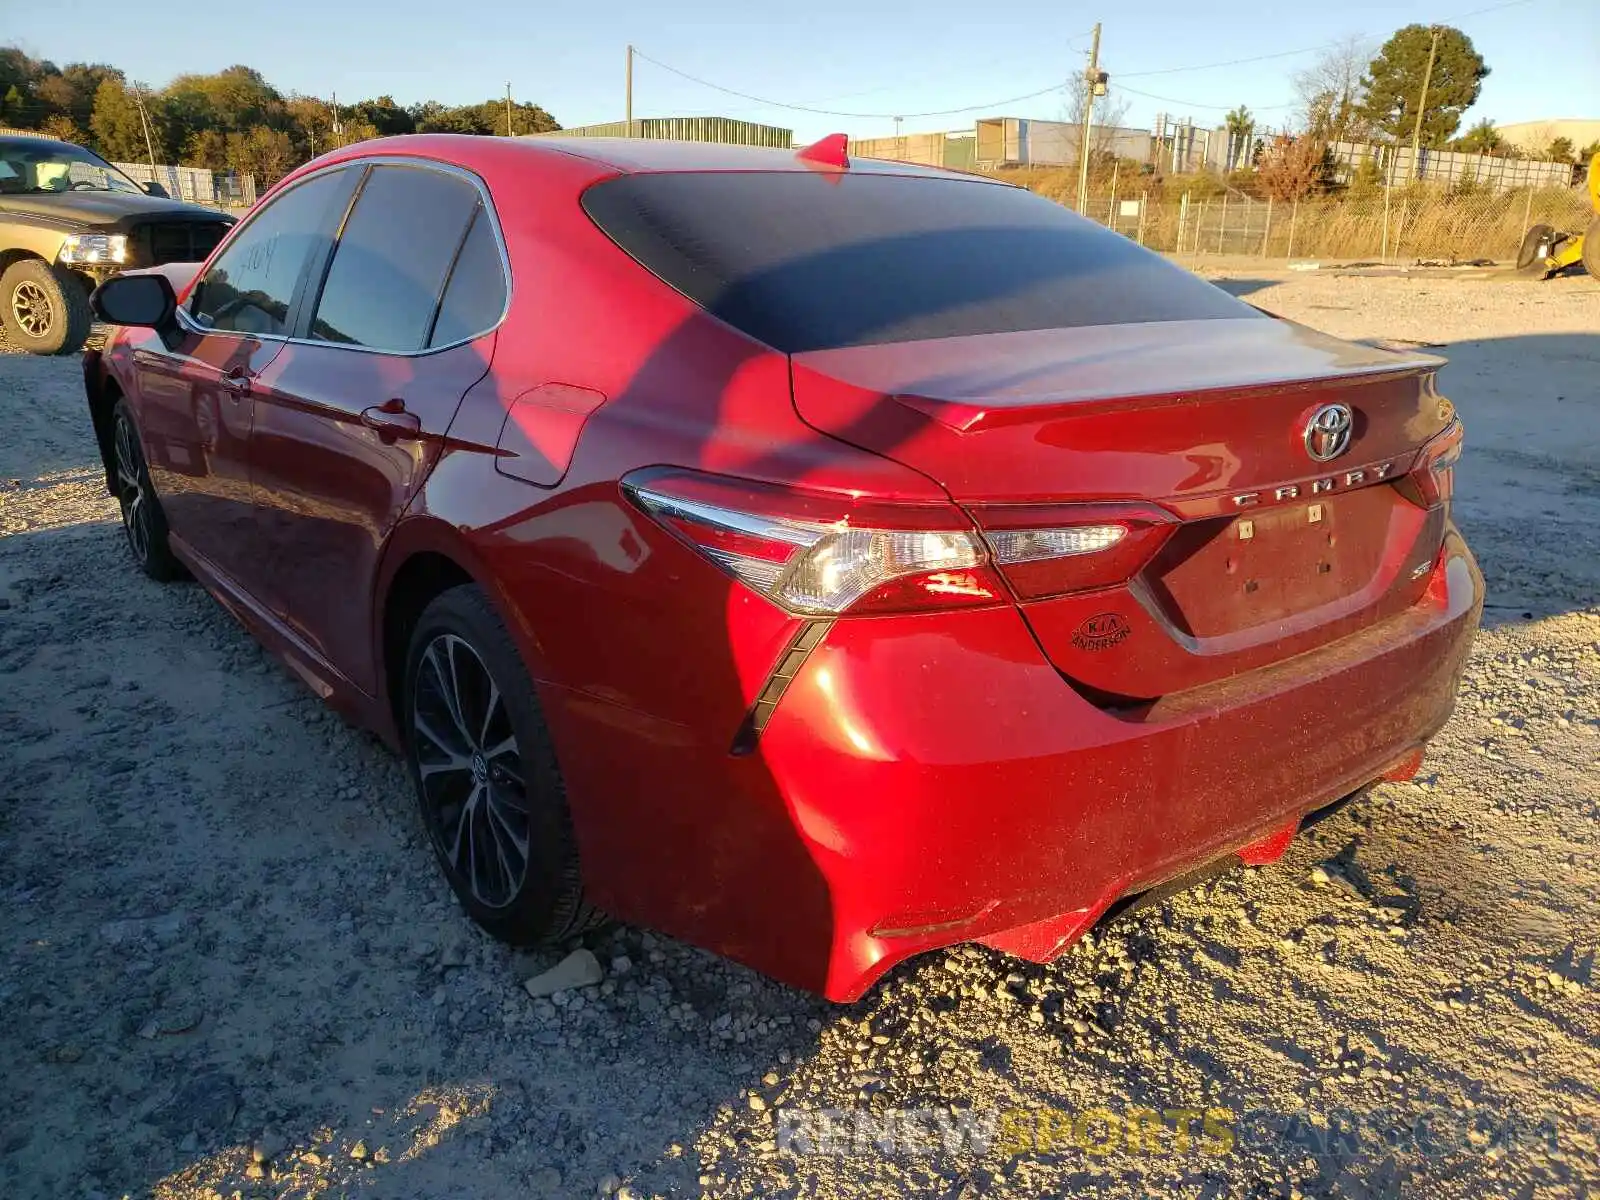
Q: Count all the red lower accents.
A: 3